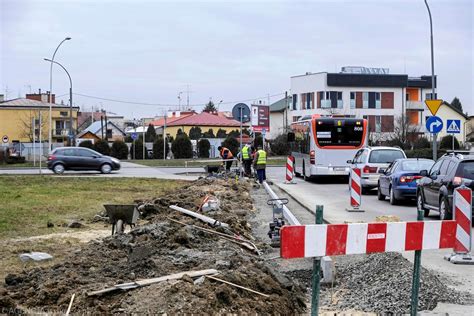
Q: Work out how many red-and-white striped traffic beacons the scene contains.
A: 3